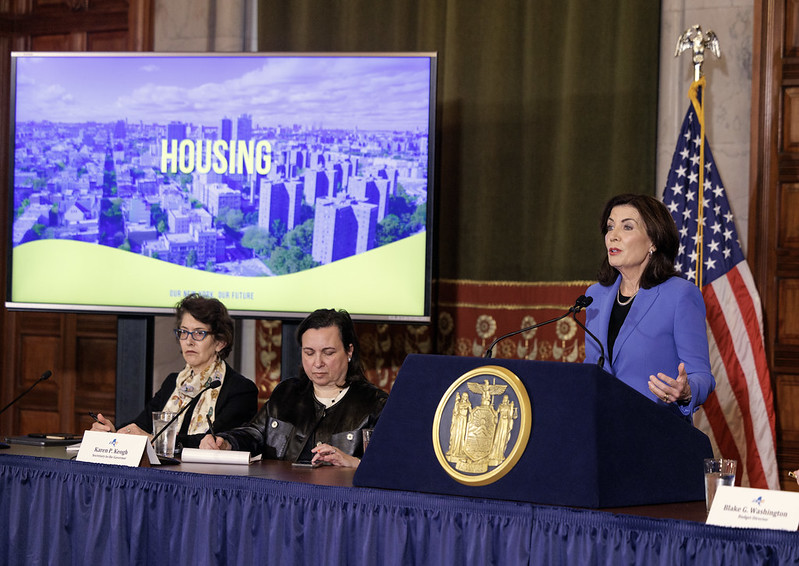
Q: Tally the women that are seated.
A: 2